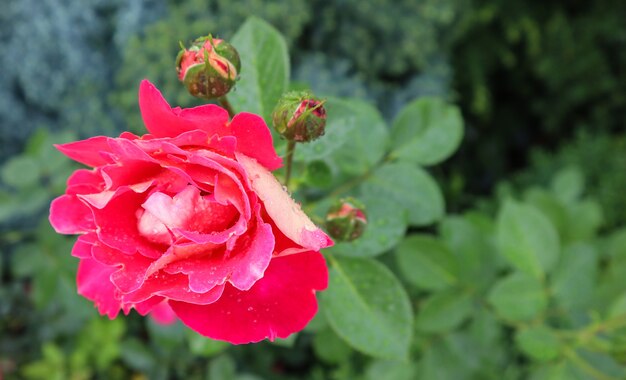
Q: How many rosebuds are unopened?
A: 3